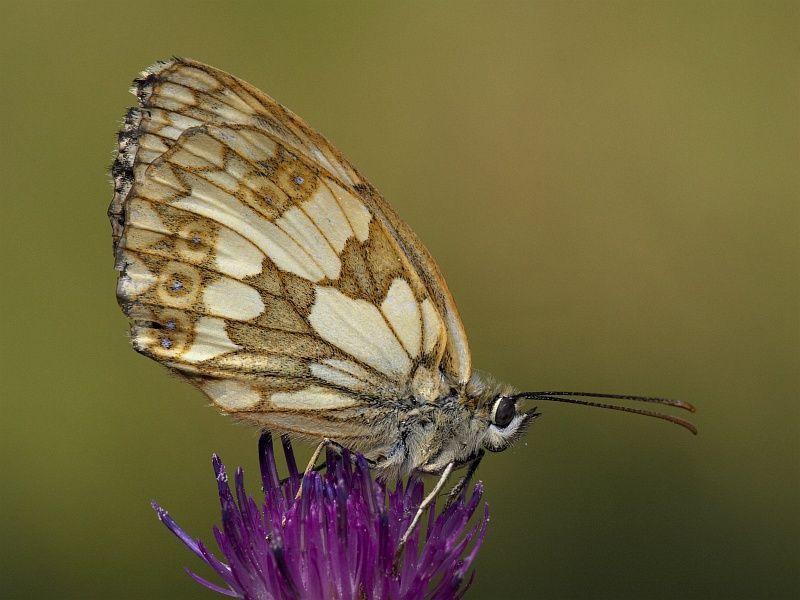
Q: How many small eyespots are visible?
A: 6